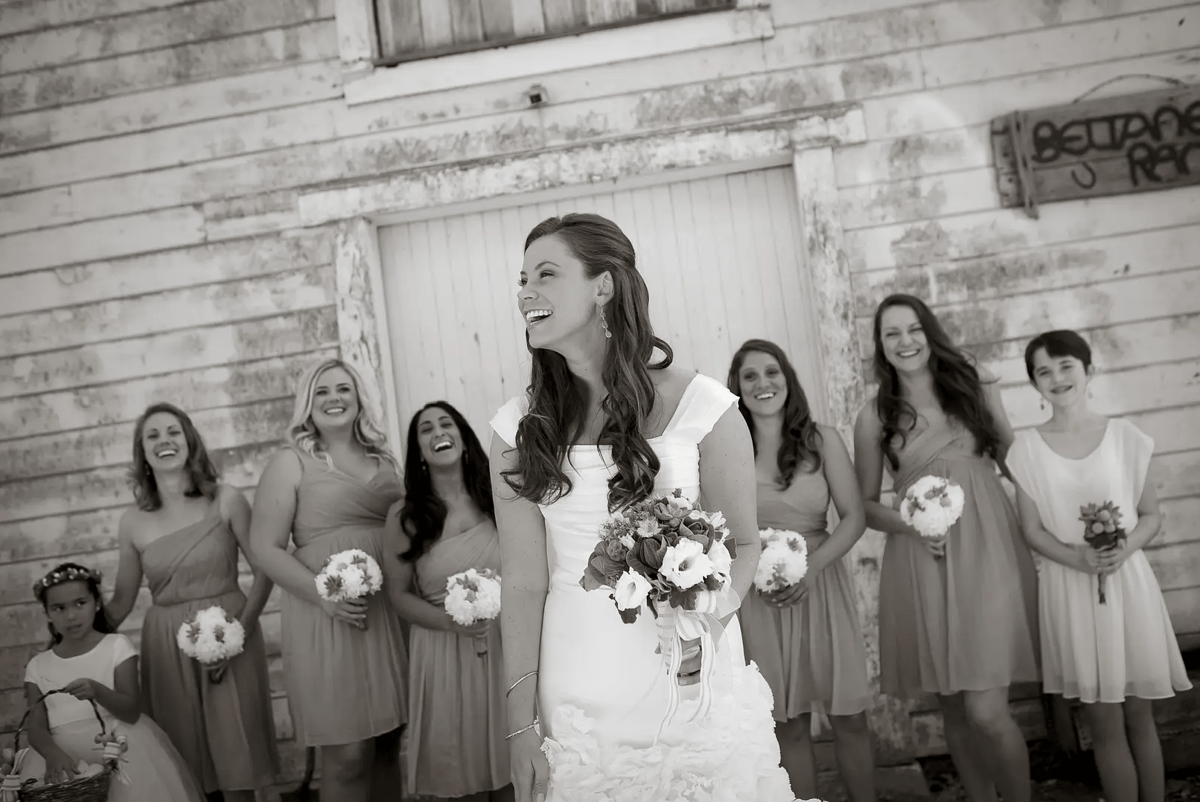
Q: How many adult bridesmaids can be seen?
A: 5